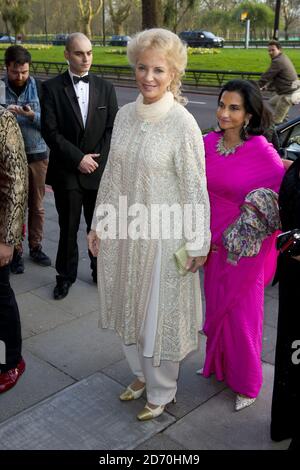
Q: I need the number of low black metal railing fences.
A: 1